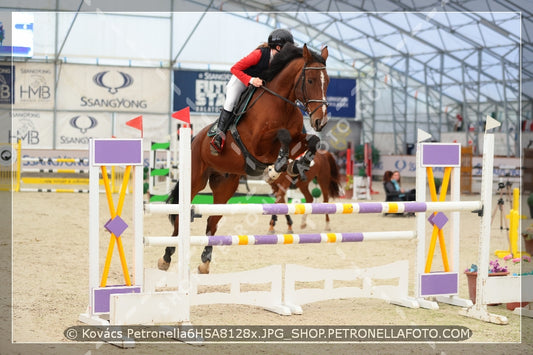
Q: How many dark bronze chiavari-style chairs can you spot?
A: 0